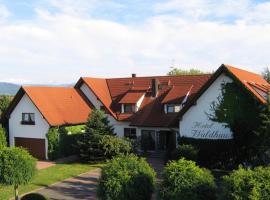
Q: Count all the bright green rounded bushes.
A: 4